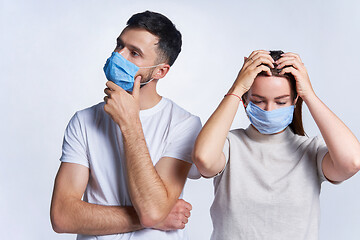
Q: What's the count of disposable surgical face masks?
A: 2